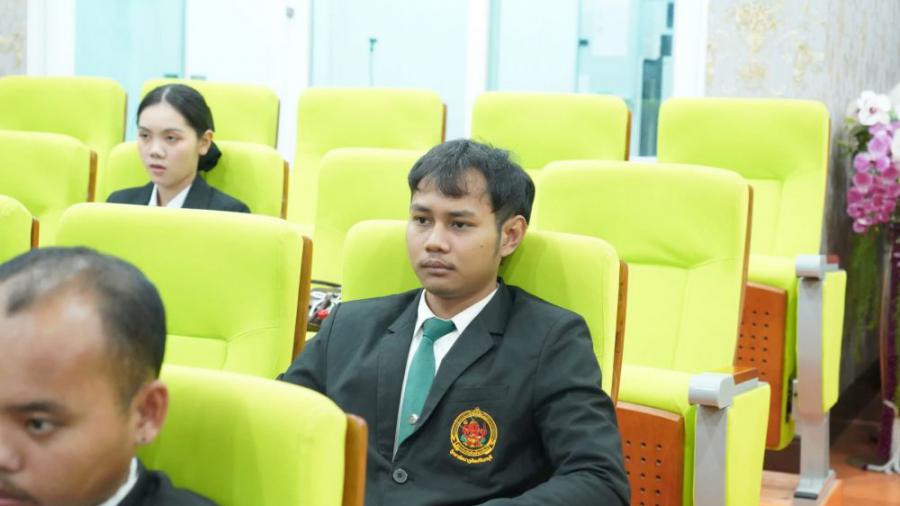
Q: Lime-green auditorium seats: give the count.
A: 13